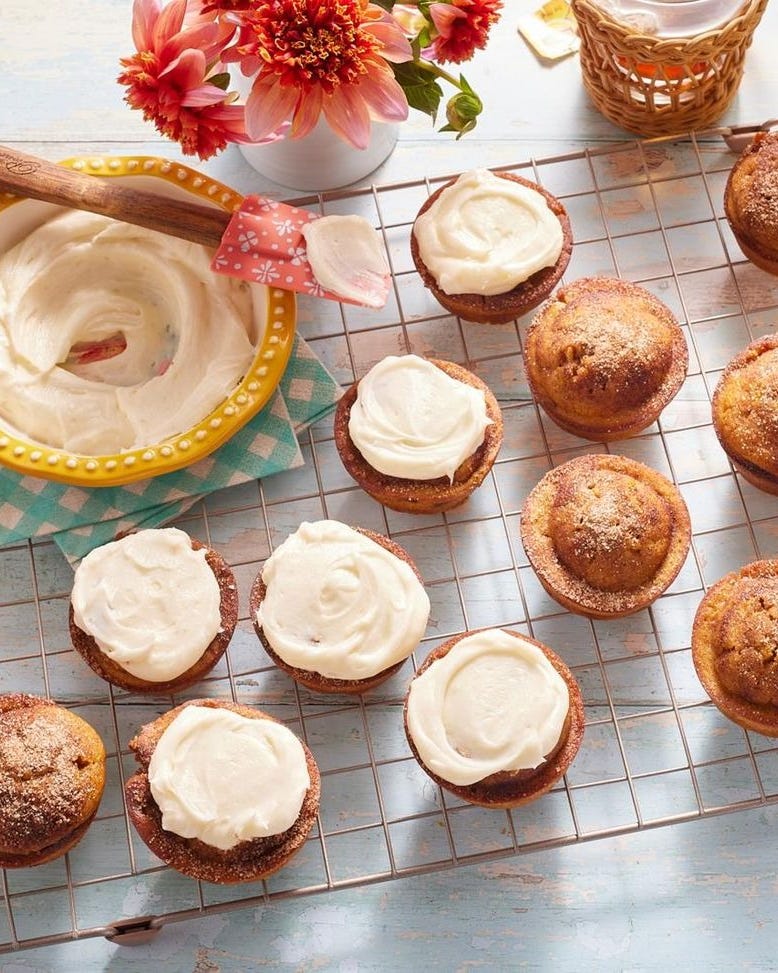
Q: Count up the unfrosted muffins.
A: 6